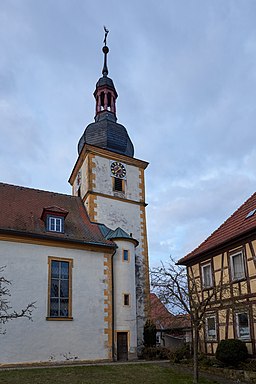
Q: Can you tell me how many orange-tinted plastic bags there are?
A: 0